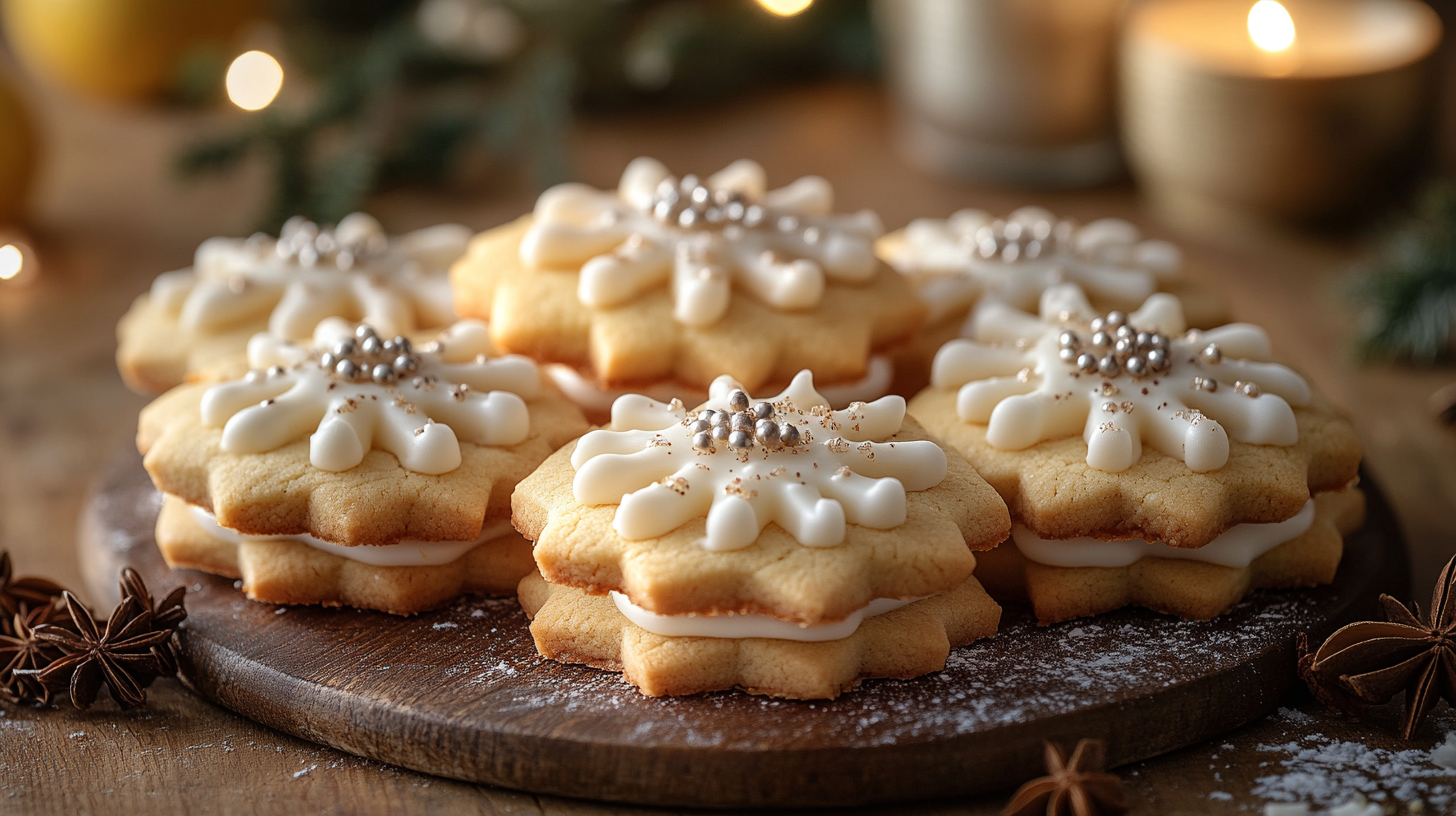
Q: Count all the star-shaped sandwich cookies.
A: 6